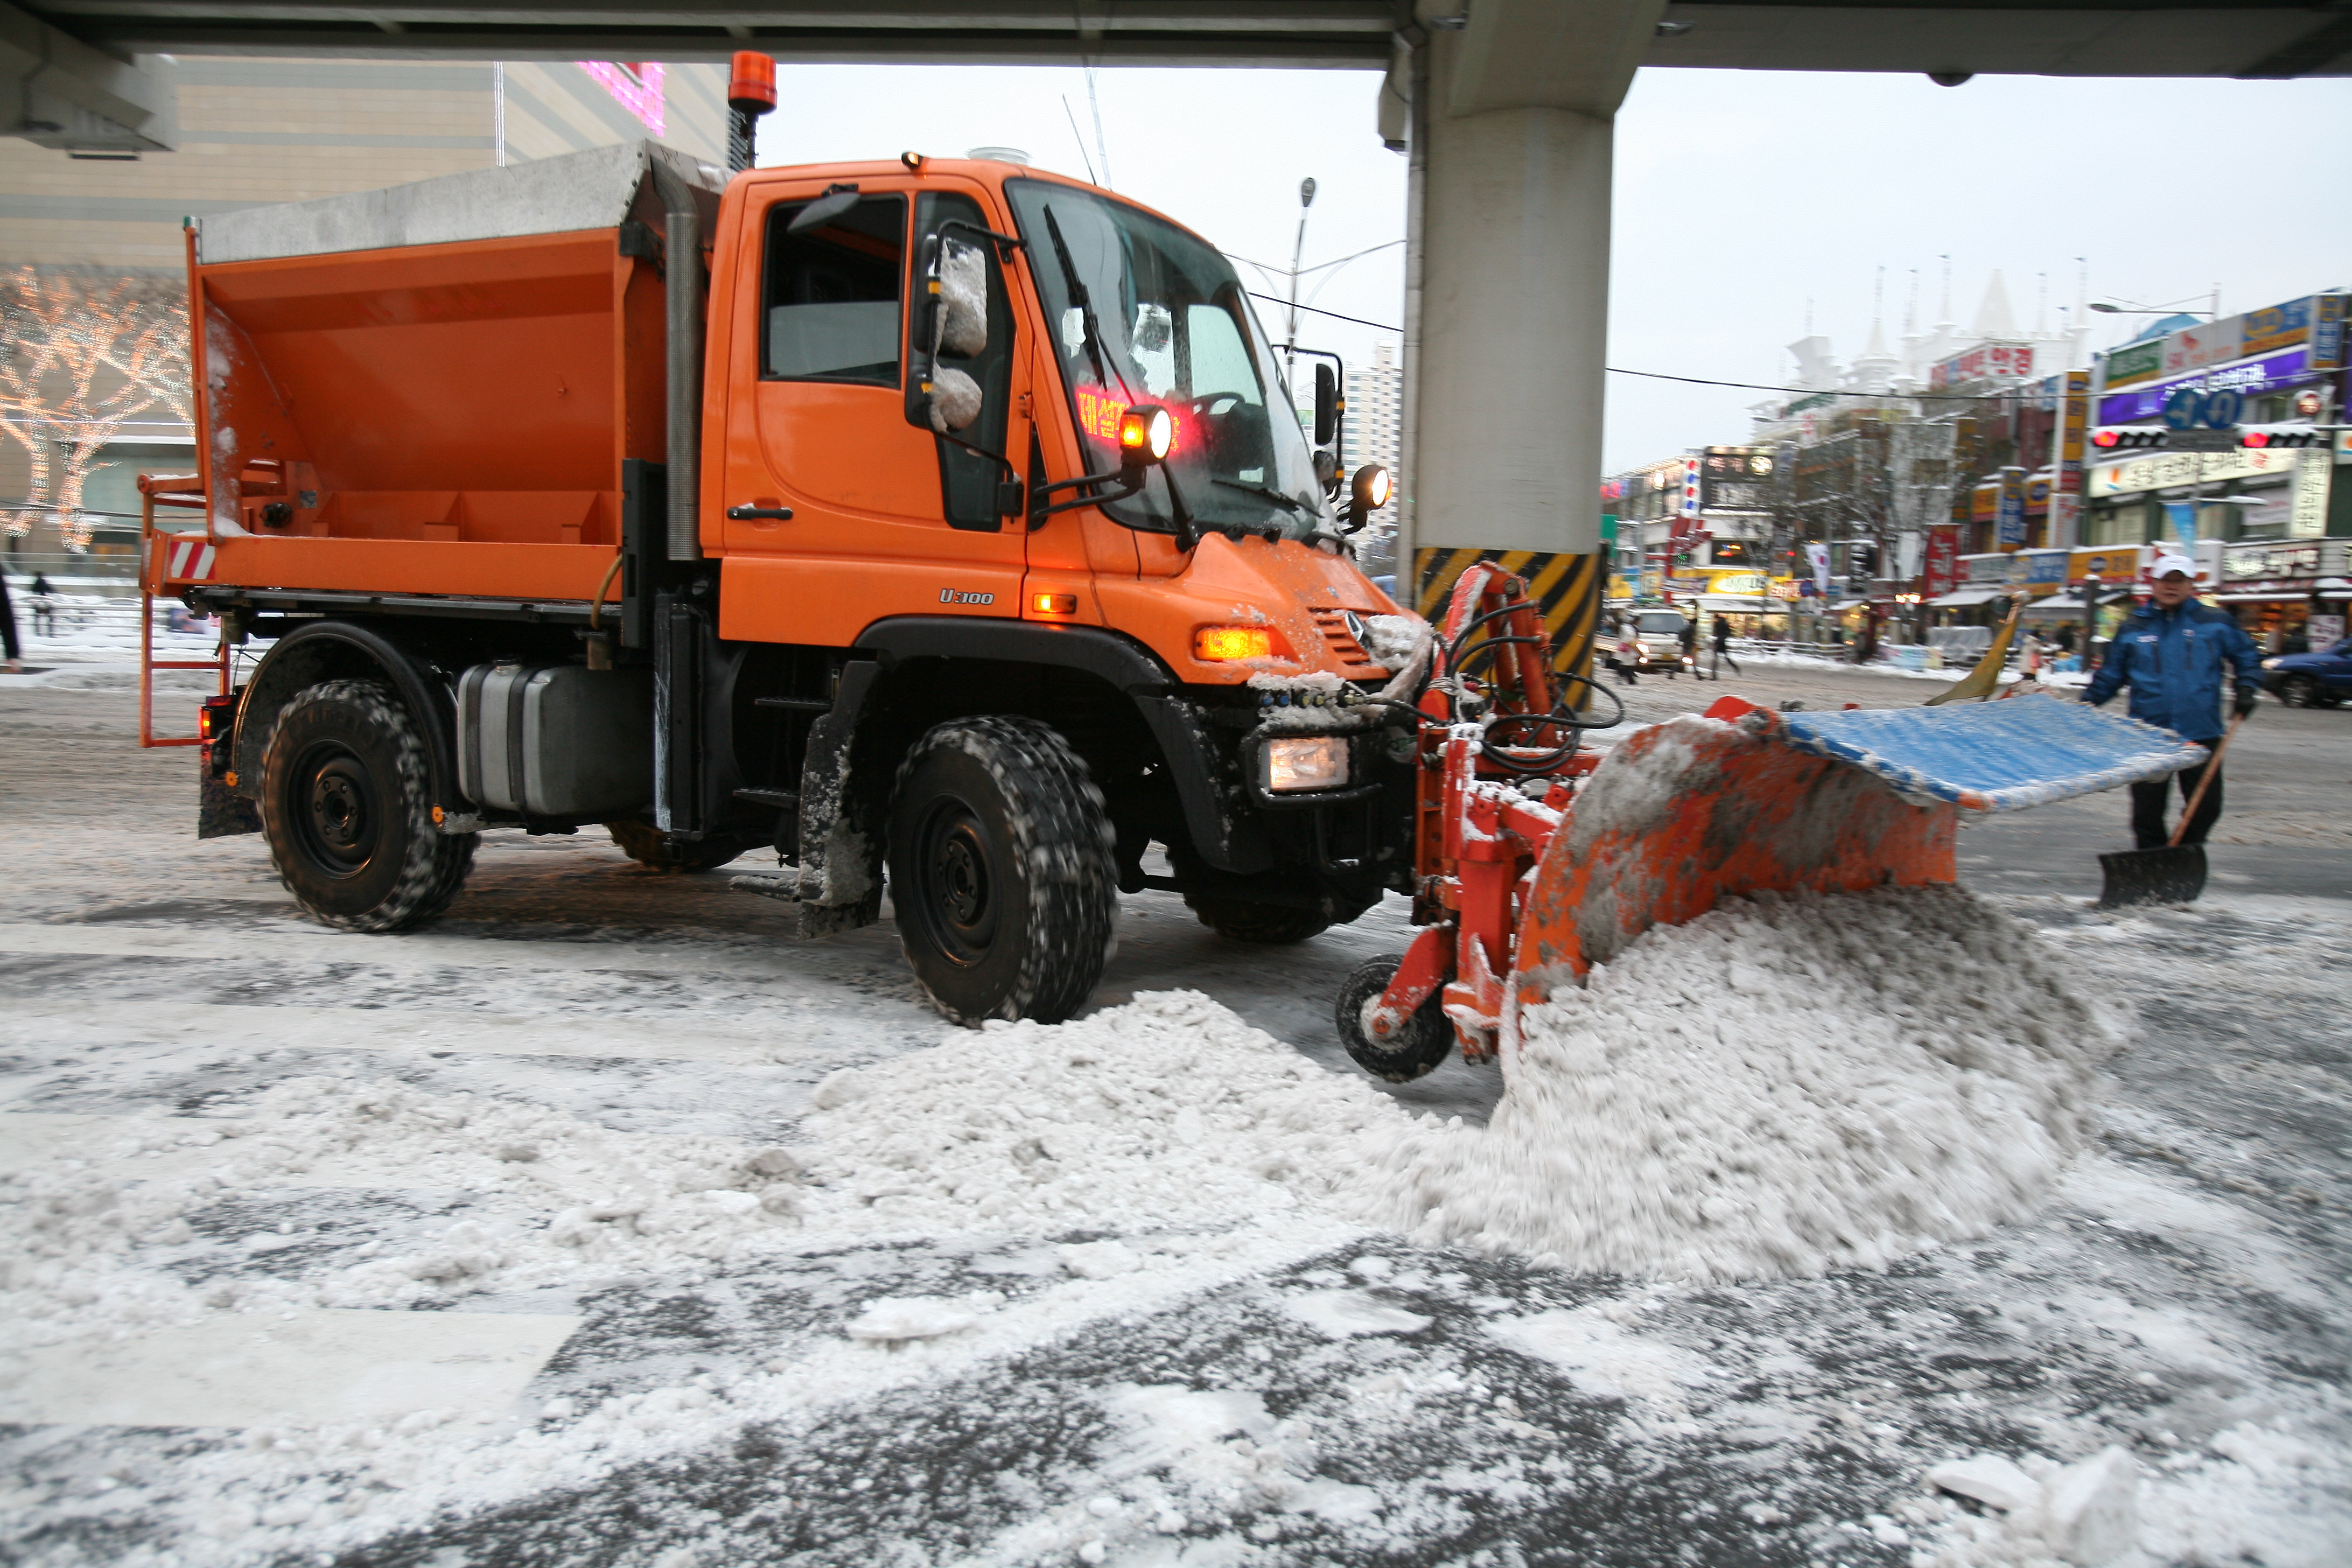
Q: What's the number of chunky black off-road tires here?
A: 4